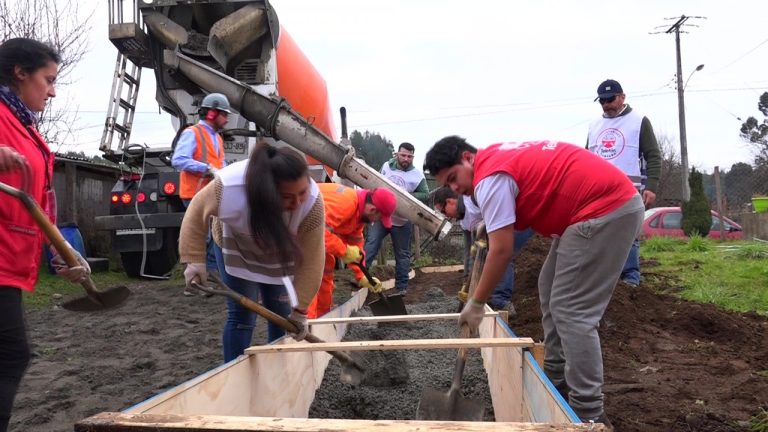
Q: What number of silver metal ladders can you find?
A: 1